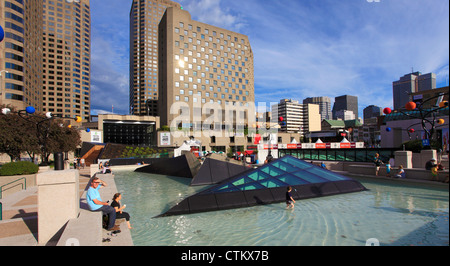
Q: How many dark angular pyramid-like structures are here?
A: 3